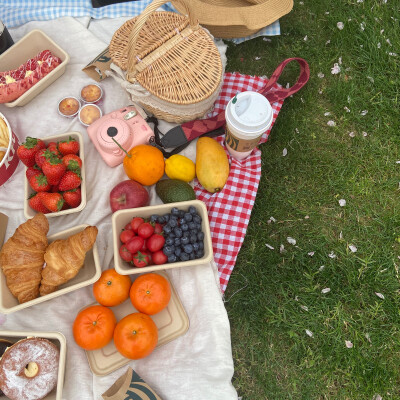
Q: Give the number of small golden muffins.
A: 3